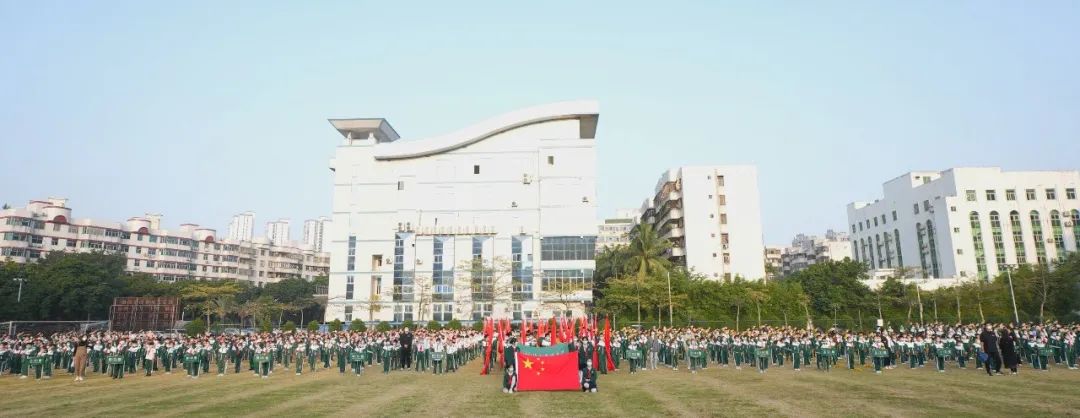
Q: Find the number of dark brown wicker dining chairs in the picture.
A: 0